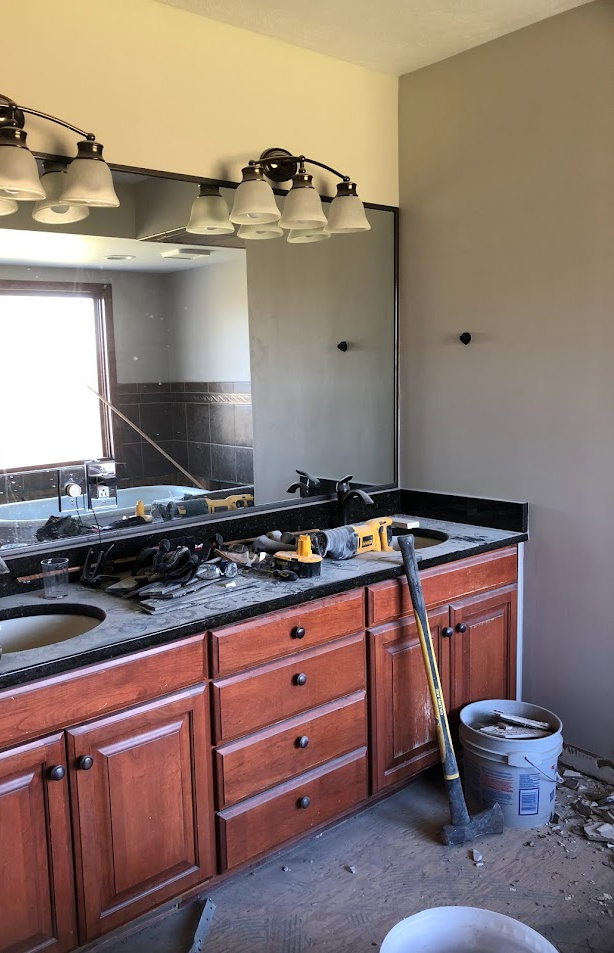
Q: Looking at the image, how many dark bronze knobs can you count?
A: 8